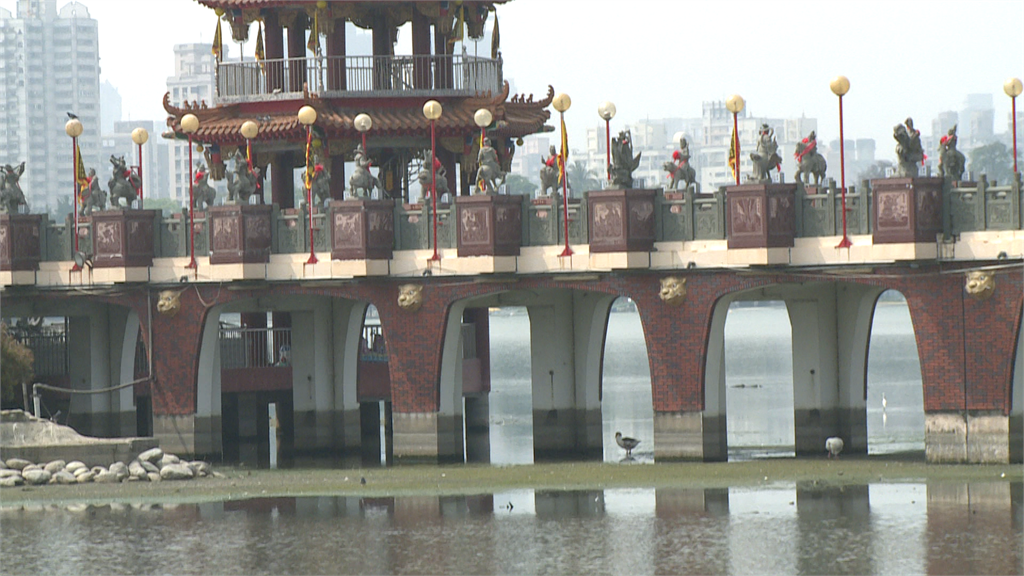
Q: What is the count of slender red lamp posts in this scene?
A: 13